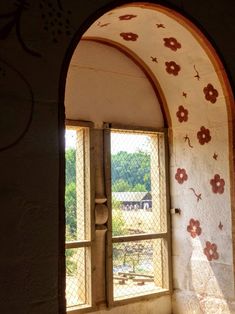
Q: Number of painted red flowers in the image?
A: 11